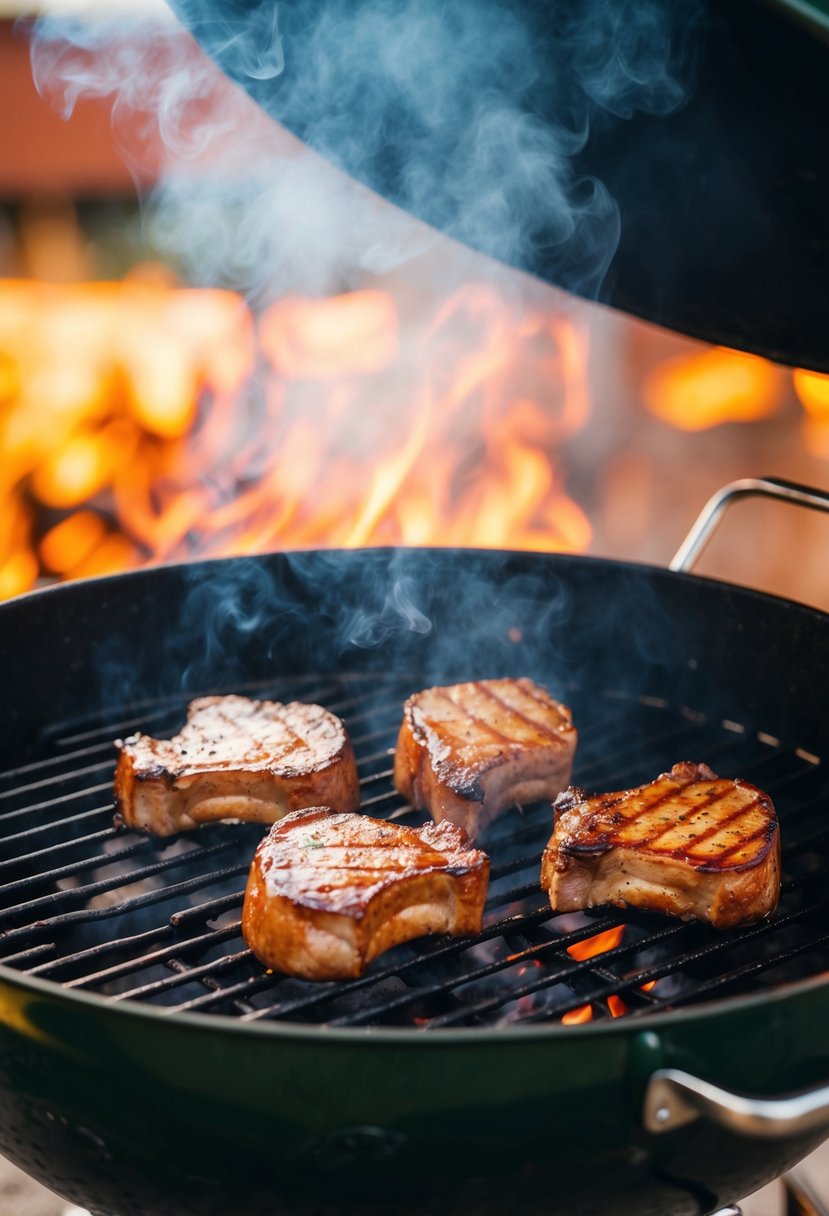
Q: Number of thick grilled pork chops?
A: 4